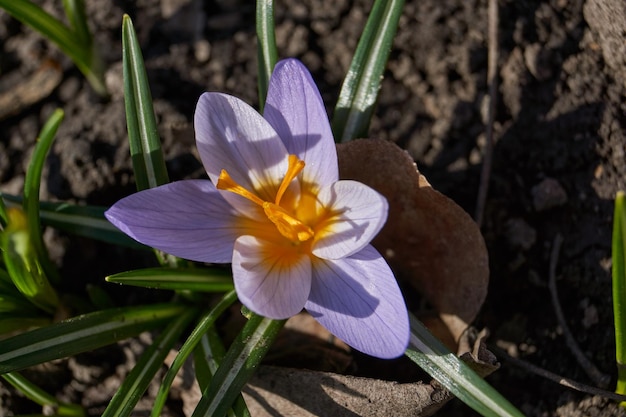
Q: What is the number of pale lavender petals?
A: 6